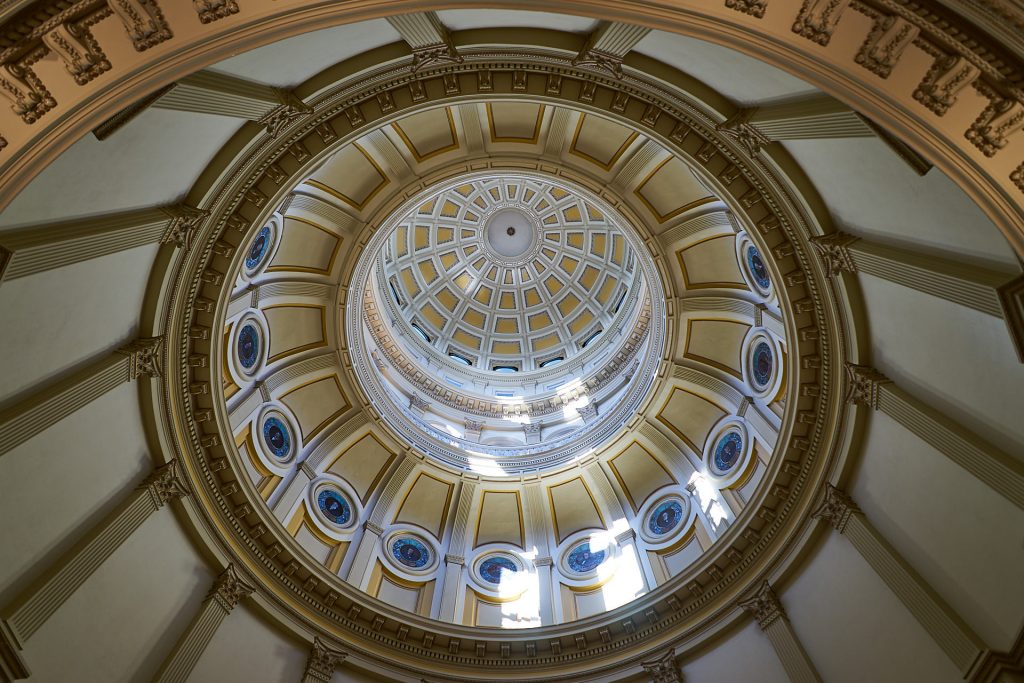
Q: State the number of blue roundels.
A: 11